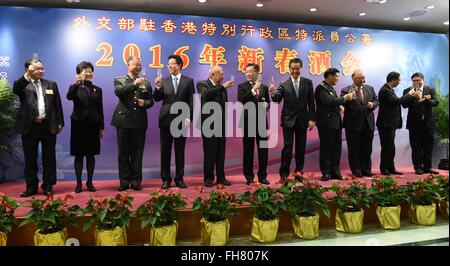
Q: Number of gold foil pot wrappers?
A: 11